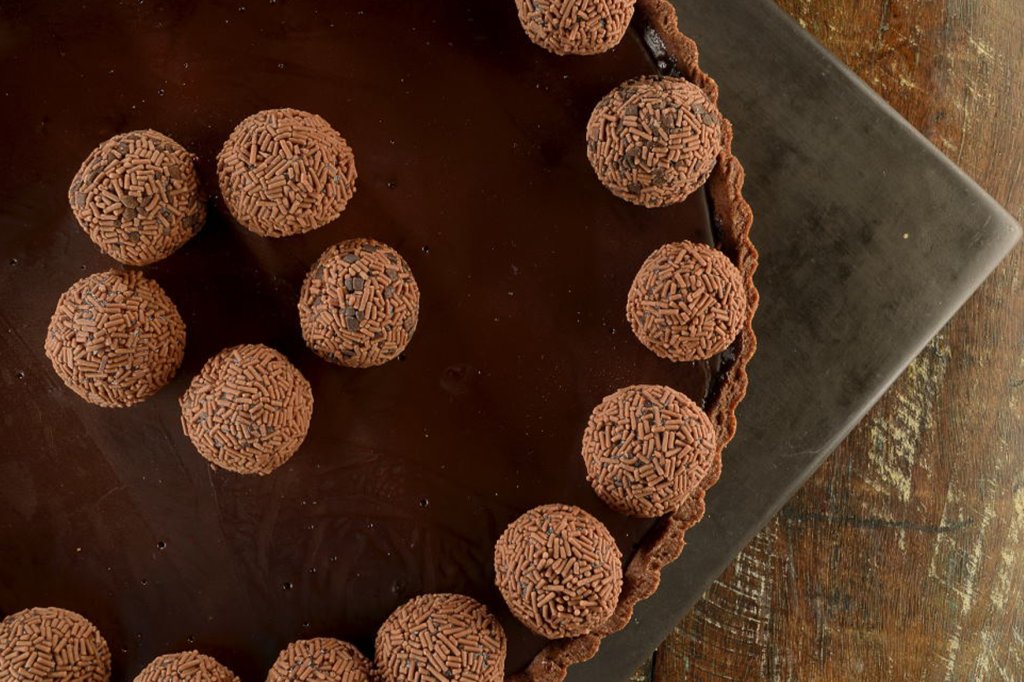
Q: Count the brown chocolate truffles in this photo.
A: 14